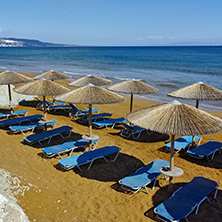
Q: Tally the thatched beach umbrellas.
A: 8